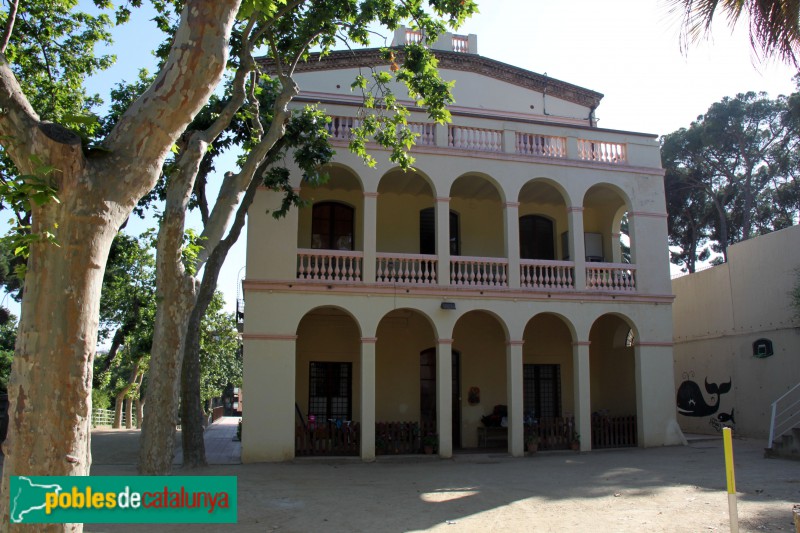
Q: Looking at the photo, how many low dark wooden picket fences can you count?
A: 4